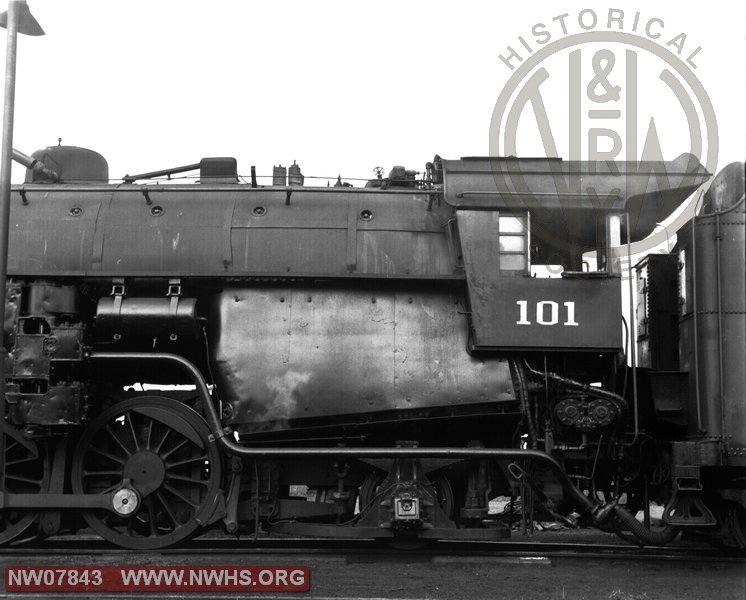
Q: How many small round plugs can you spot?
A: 4